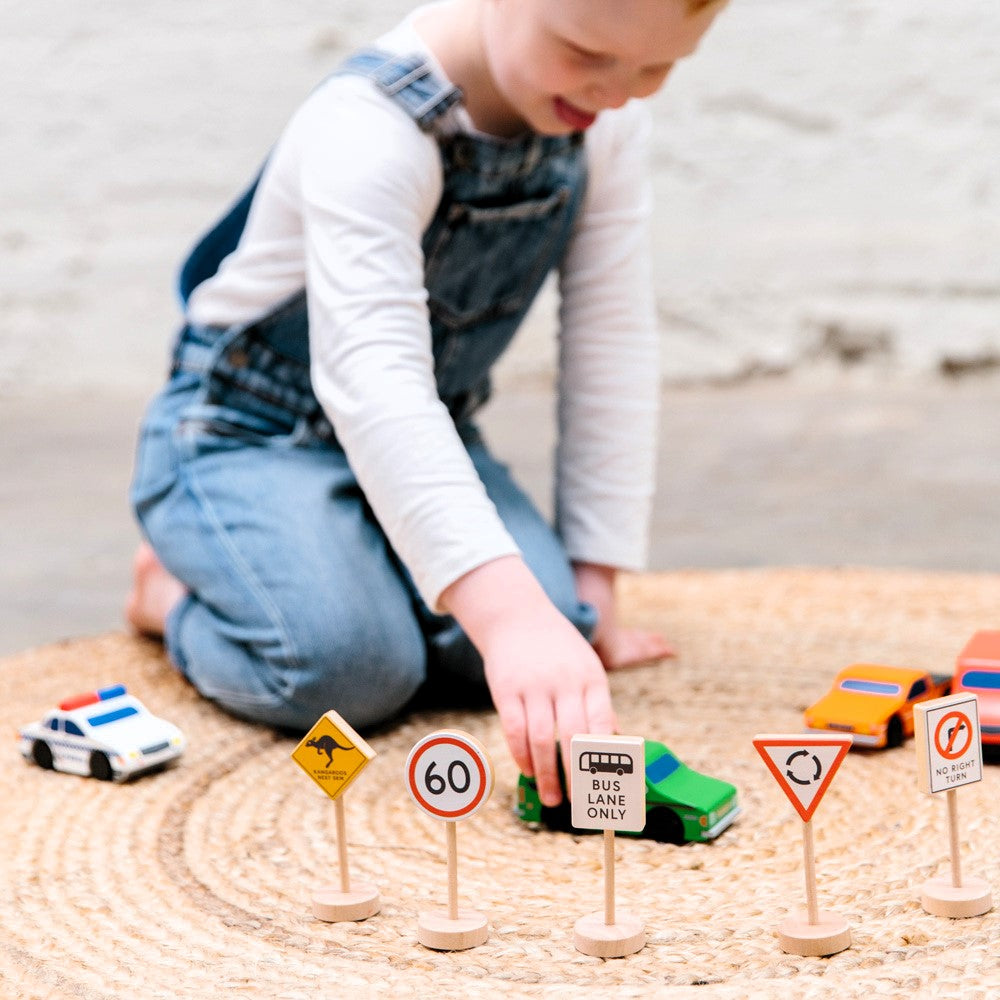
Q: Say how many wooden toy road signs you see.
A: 5